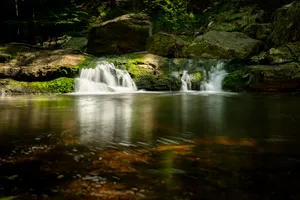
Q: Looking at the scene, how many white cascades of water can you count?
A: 3